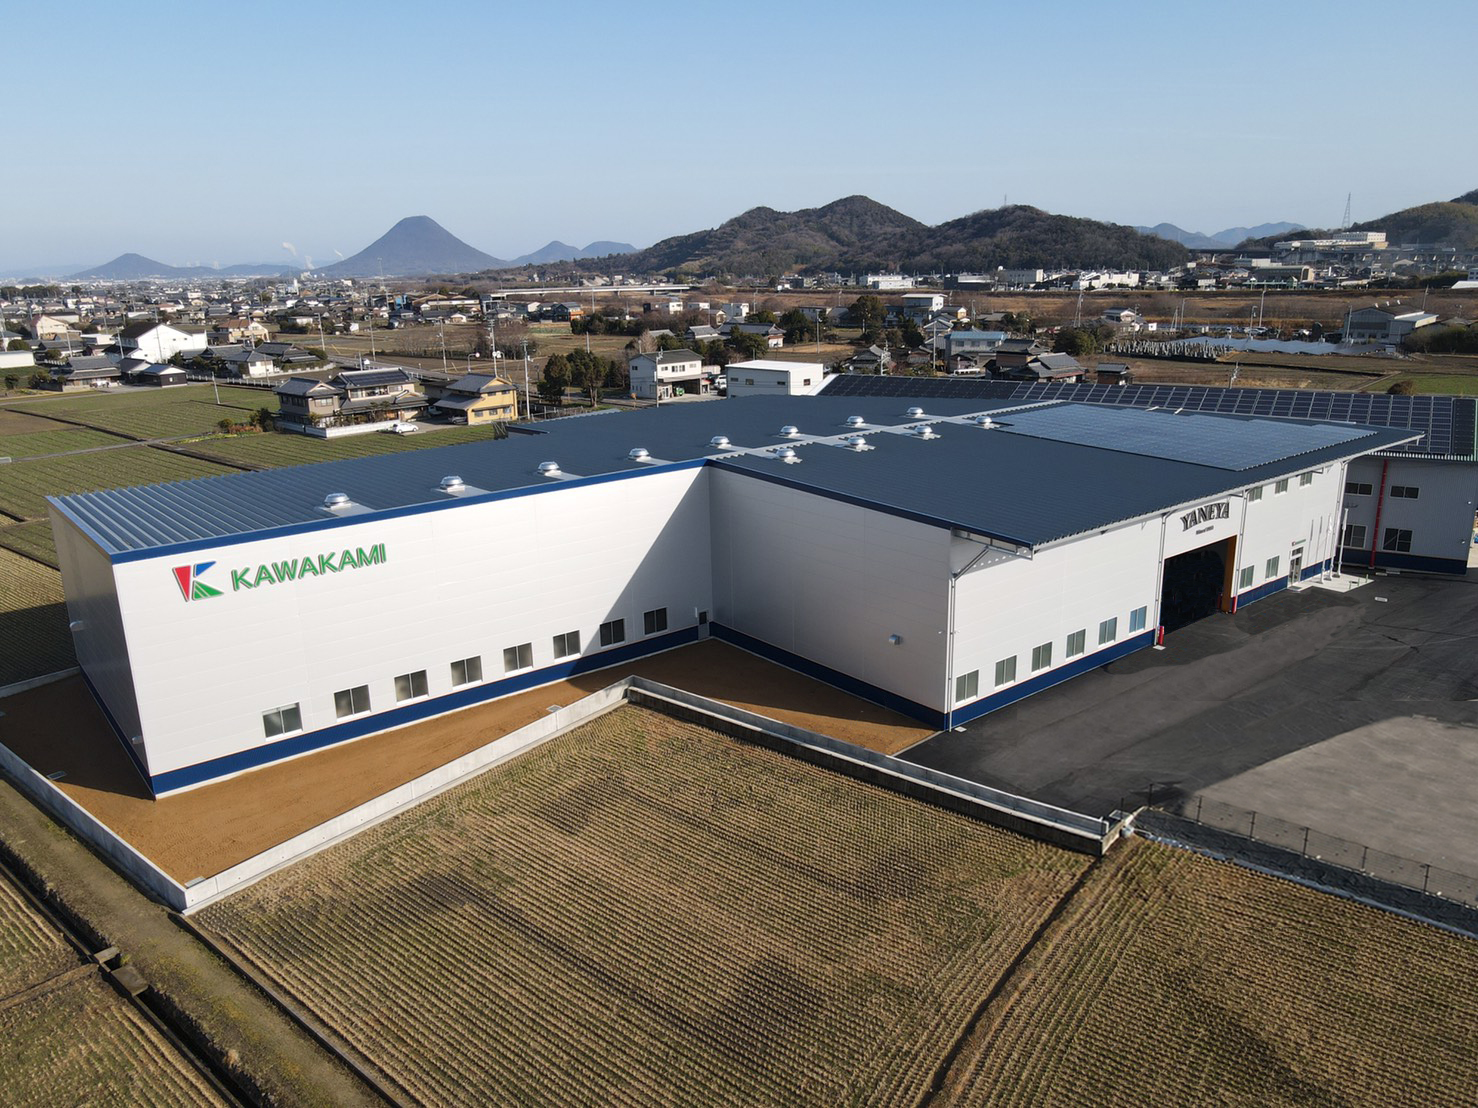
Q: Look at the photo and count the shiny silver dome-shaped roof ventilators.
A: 12